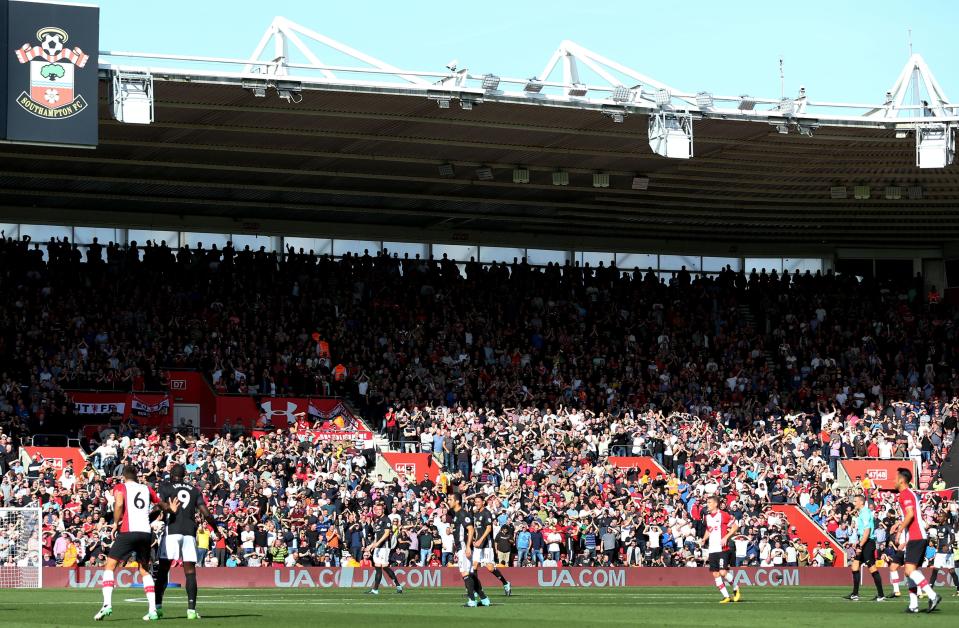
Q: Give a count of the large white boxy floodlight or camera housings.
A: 3